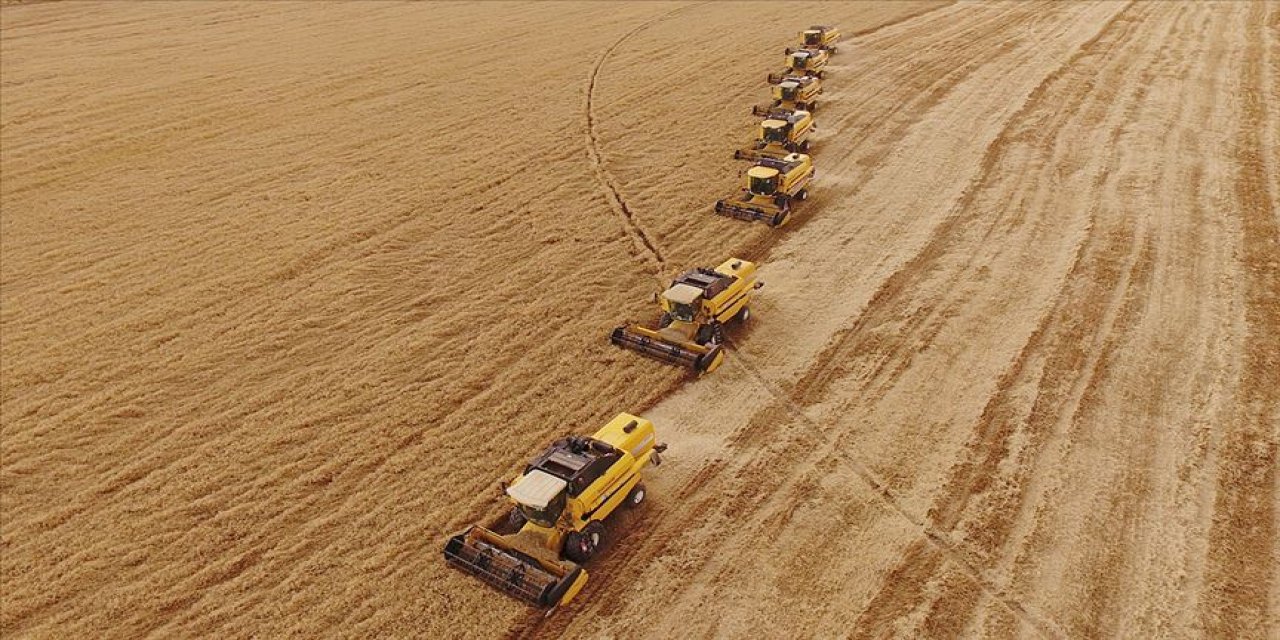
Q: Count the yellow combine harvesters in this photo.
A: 7